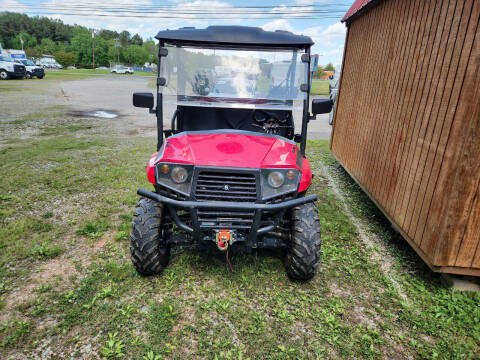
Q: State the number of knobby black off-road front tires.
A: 2